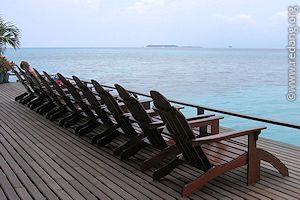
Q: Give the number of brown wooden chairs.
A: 10